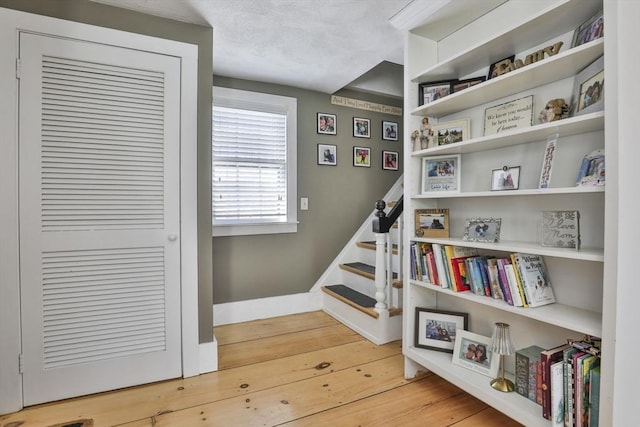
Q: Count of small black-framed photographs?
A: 6